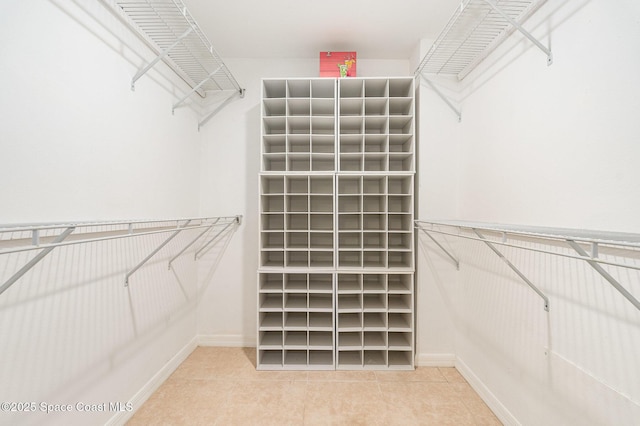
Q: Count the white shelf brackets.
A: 12